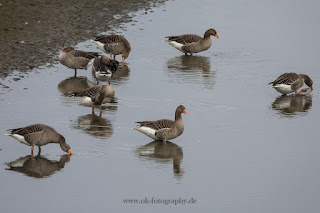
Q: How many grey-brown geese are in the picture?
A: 8